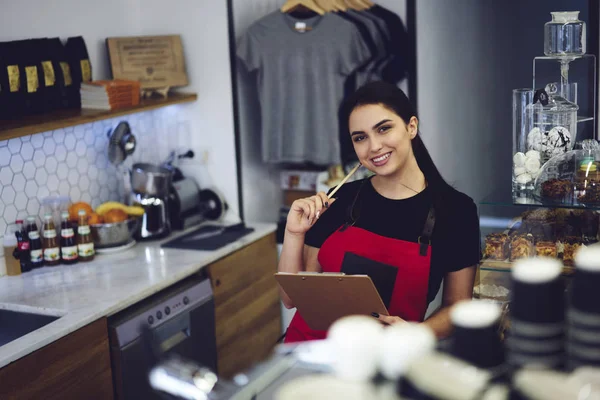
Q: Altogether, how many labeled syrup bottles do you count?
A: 4